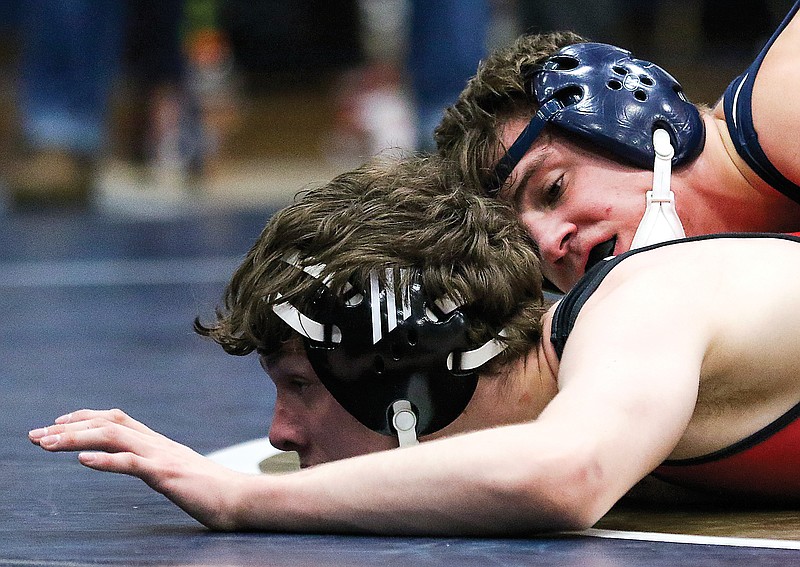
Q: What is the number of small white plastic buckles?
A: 2